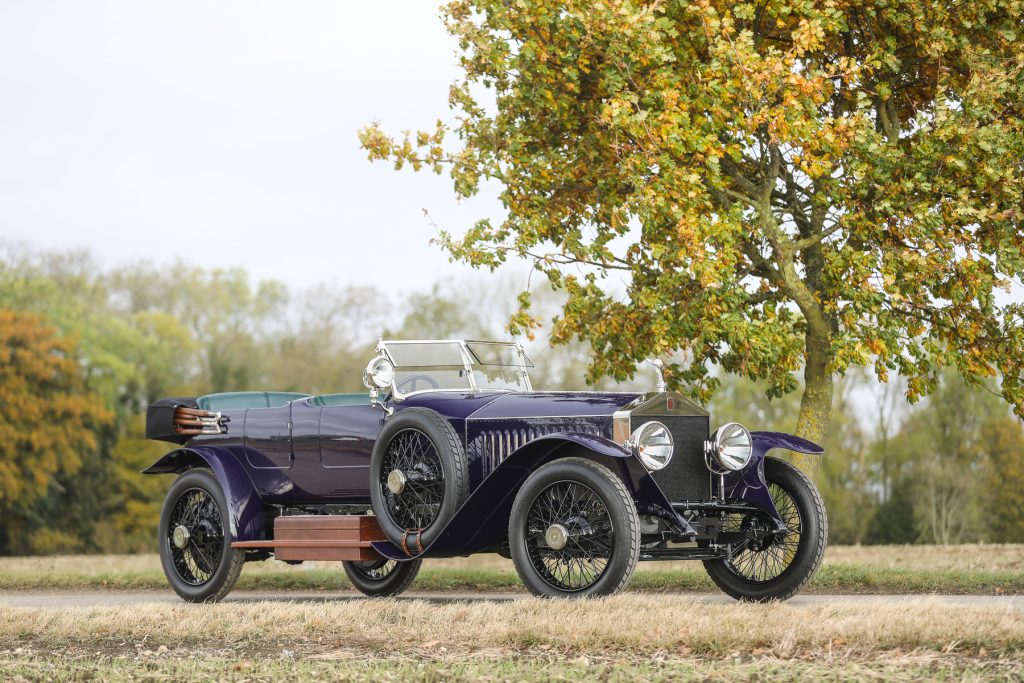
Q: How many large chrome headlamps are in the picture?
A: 2